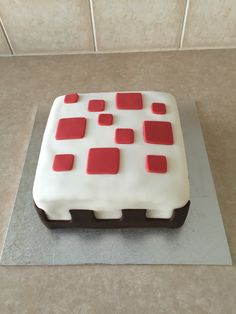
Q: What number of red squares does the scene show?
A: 11